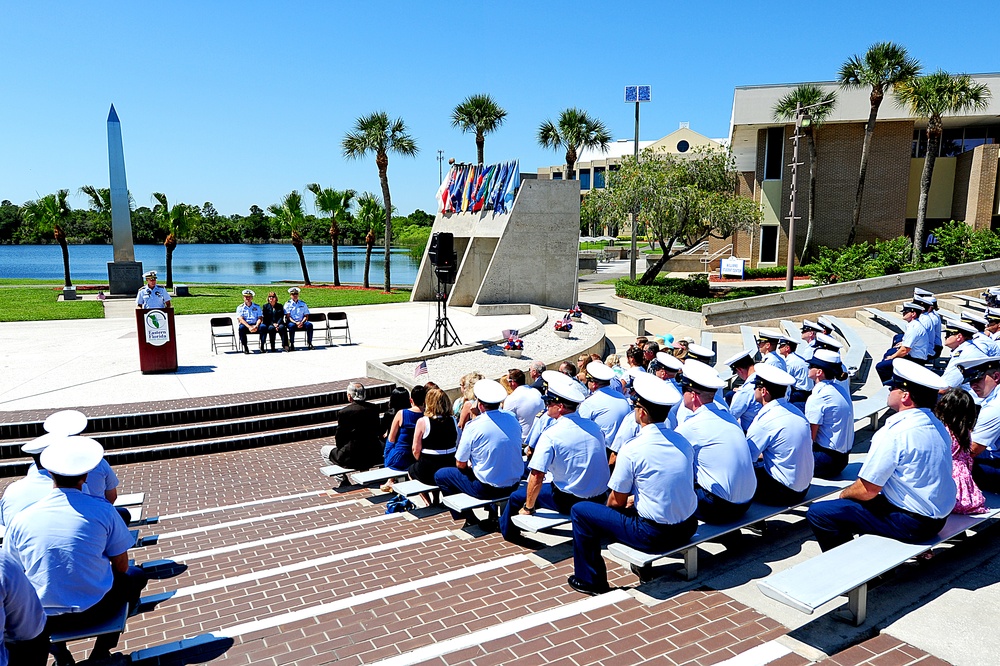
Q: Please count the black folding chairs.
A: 6